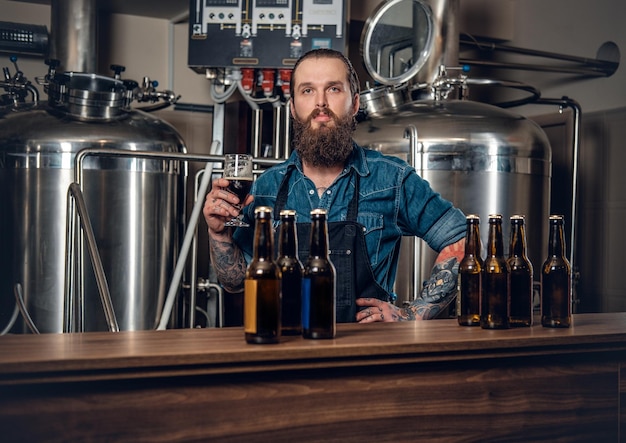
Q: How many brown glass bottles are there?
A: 7